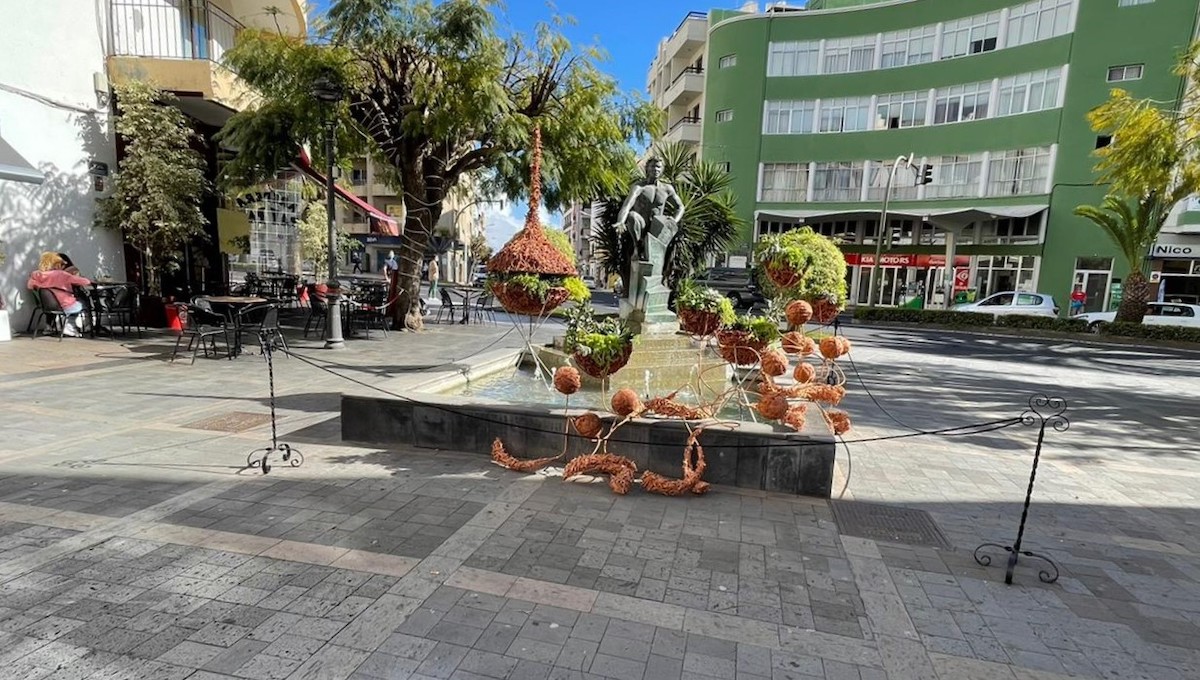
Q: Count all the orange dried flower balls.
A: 11